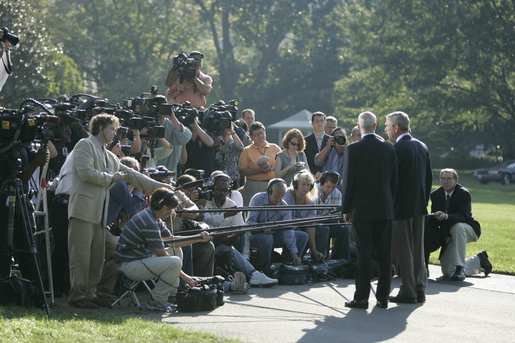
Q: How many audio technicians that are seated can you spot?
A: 5